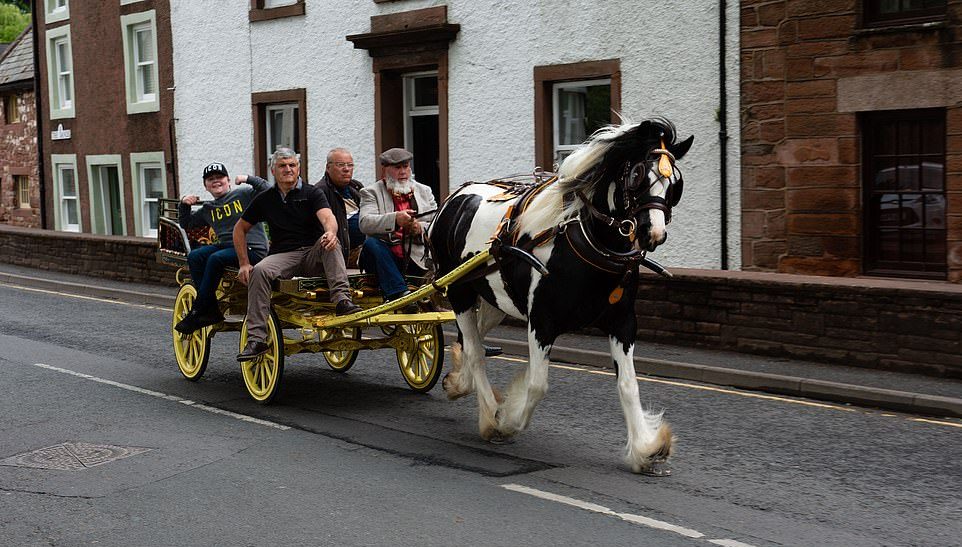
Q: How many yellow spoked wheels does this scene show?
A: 4